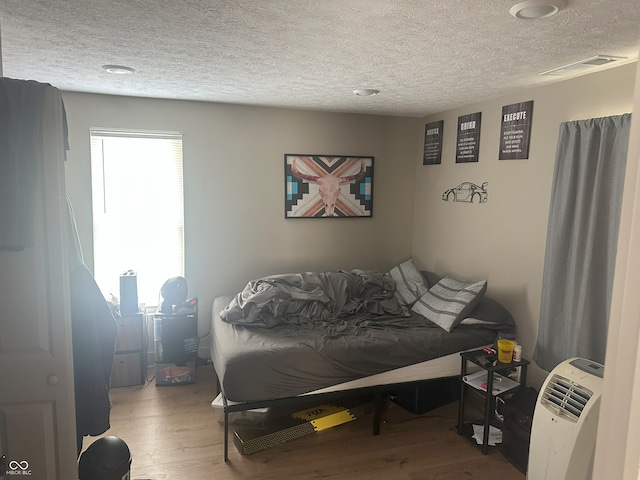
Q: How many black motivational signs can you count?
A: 3